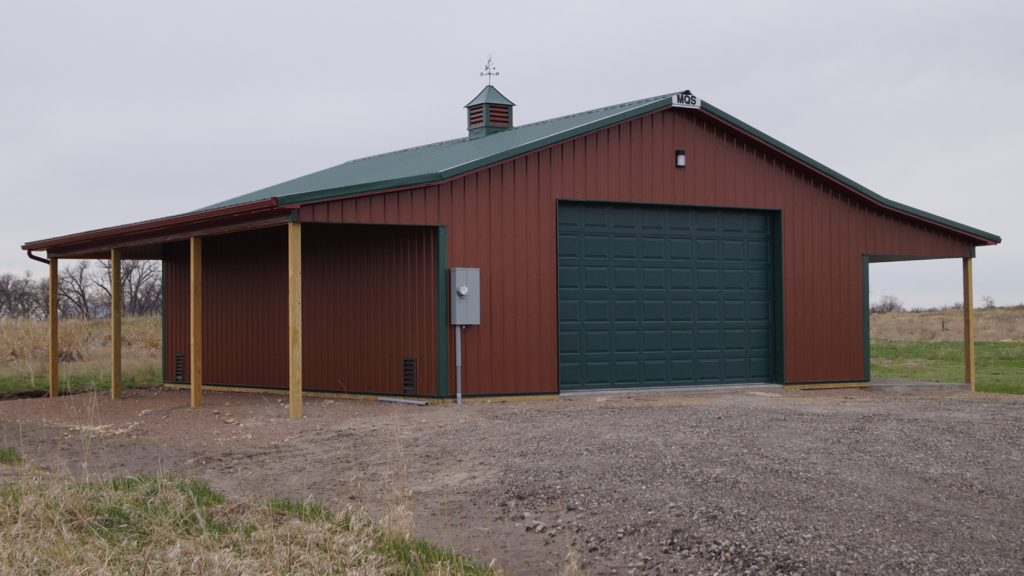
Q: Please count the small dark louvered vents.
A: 2